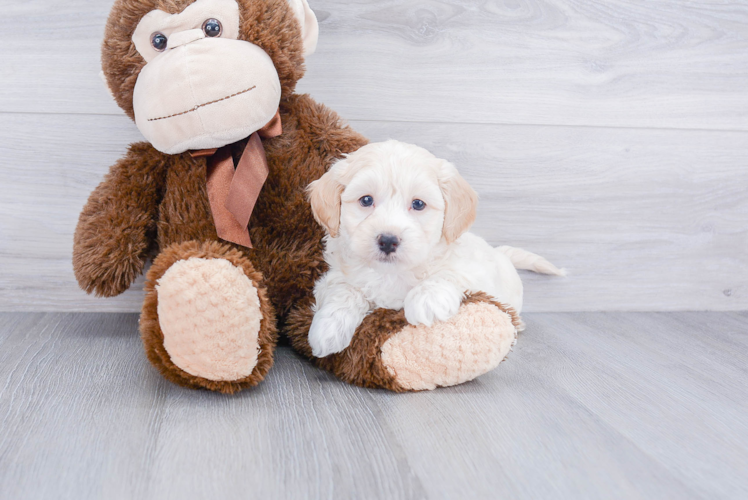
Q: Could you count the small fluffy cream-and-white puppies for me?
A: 1